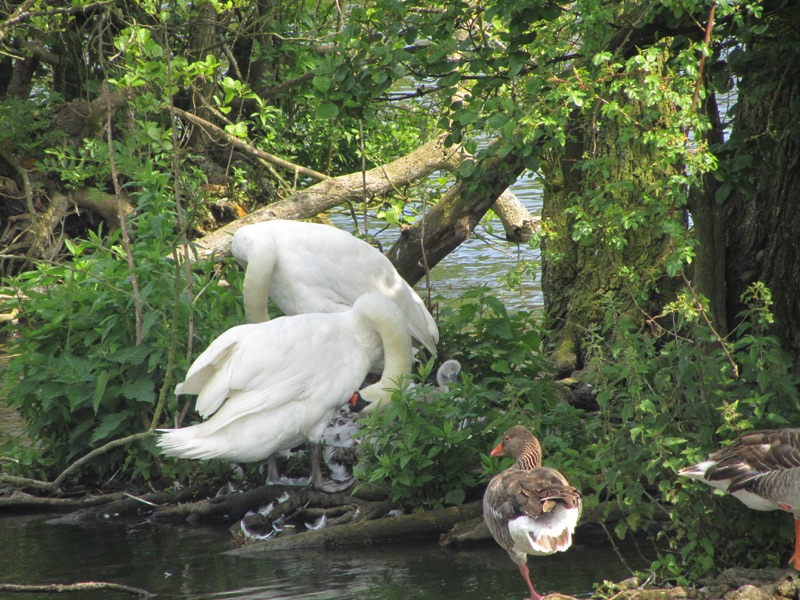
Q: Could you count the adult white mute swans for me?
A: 2